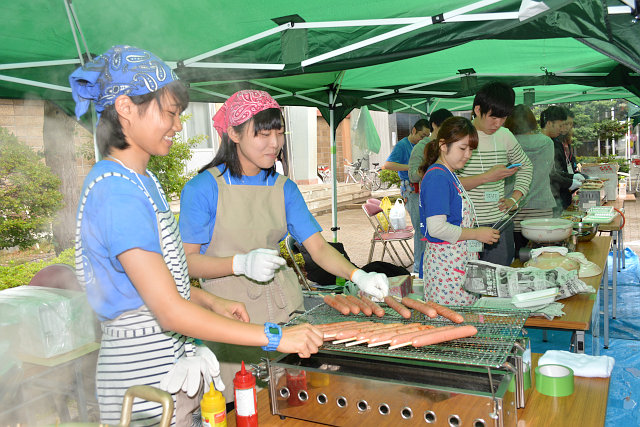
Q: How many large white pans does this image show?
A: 1